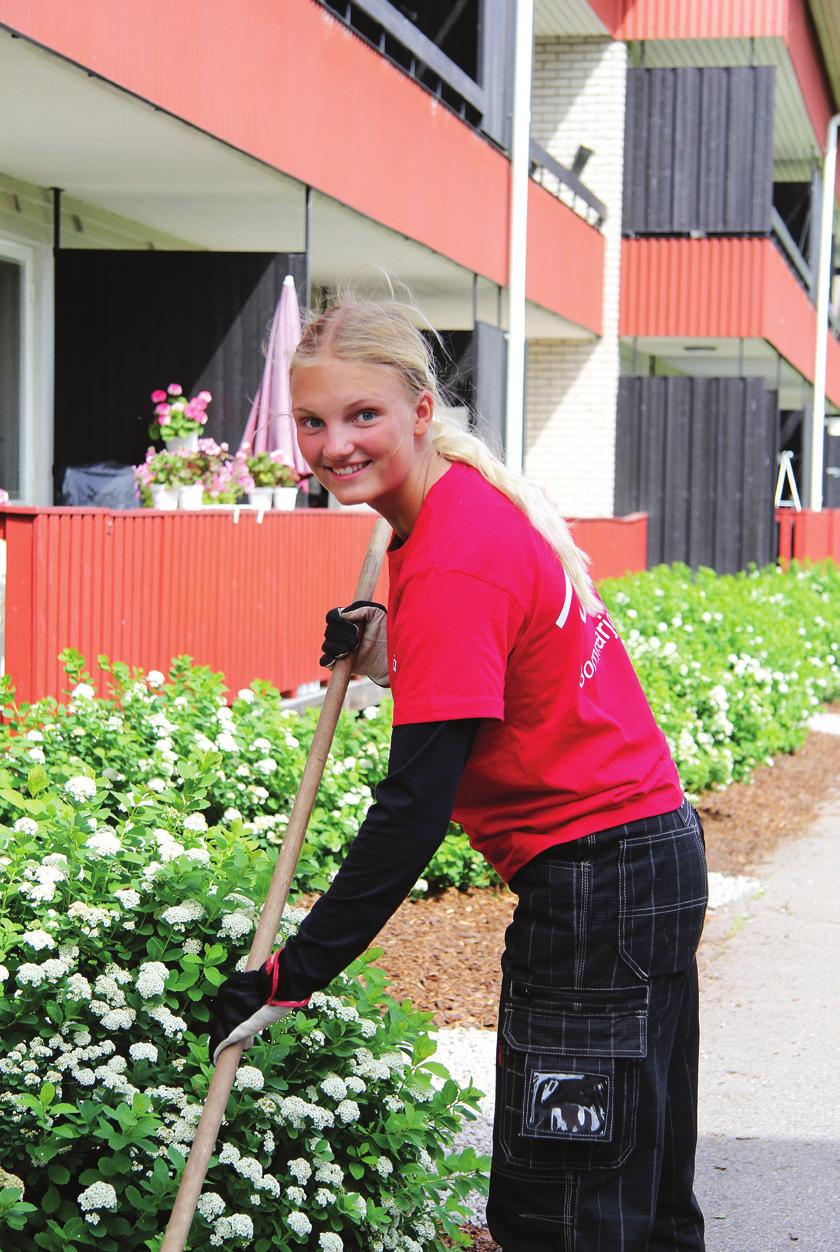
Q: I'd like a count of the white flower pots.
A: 5